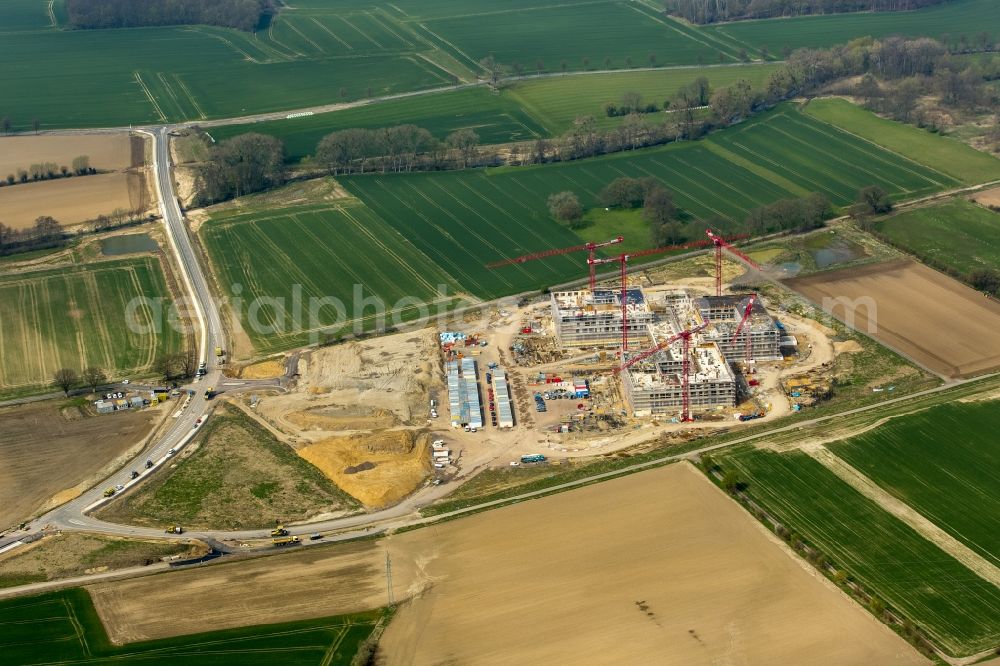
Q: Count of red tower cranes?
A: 5